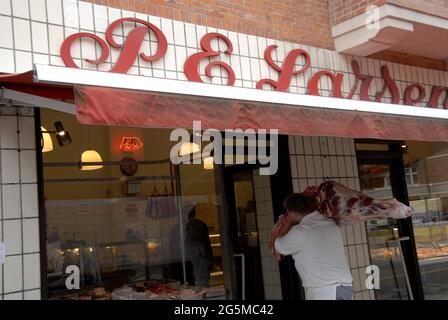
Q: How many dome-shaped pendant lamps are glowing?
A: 4